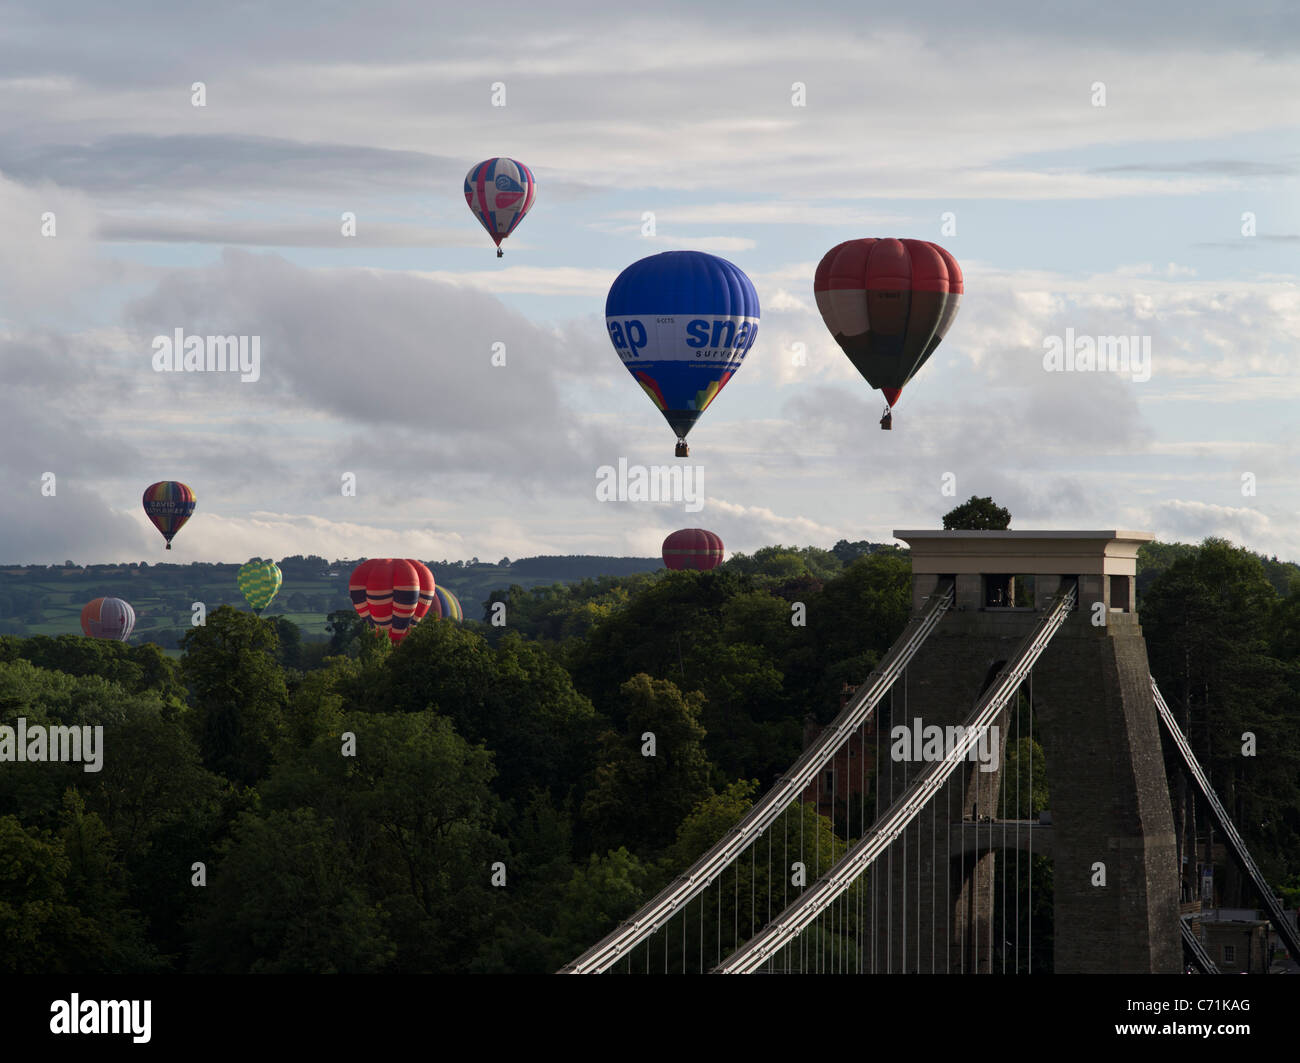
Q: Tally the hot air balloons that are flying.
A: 9